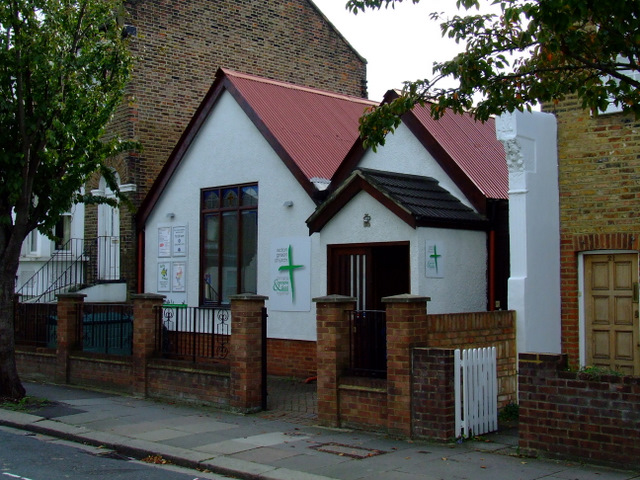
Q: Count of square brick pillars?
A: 5